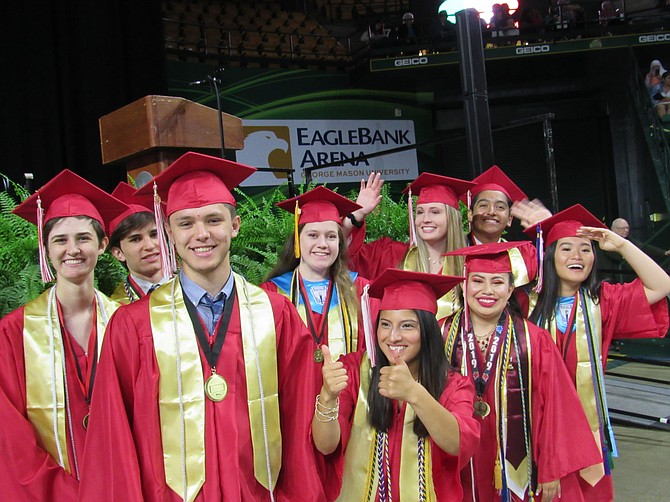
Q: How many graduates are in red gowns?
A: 9